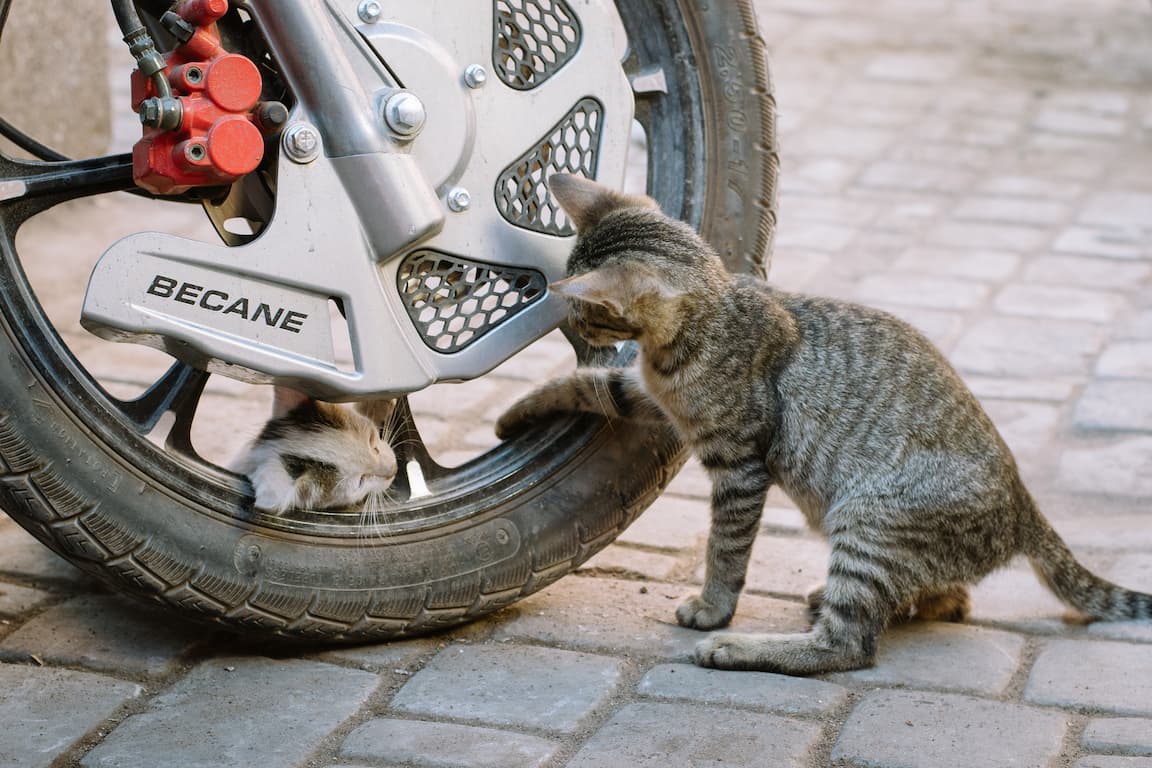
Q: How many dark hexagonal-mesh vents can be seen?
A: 3